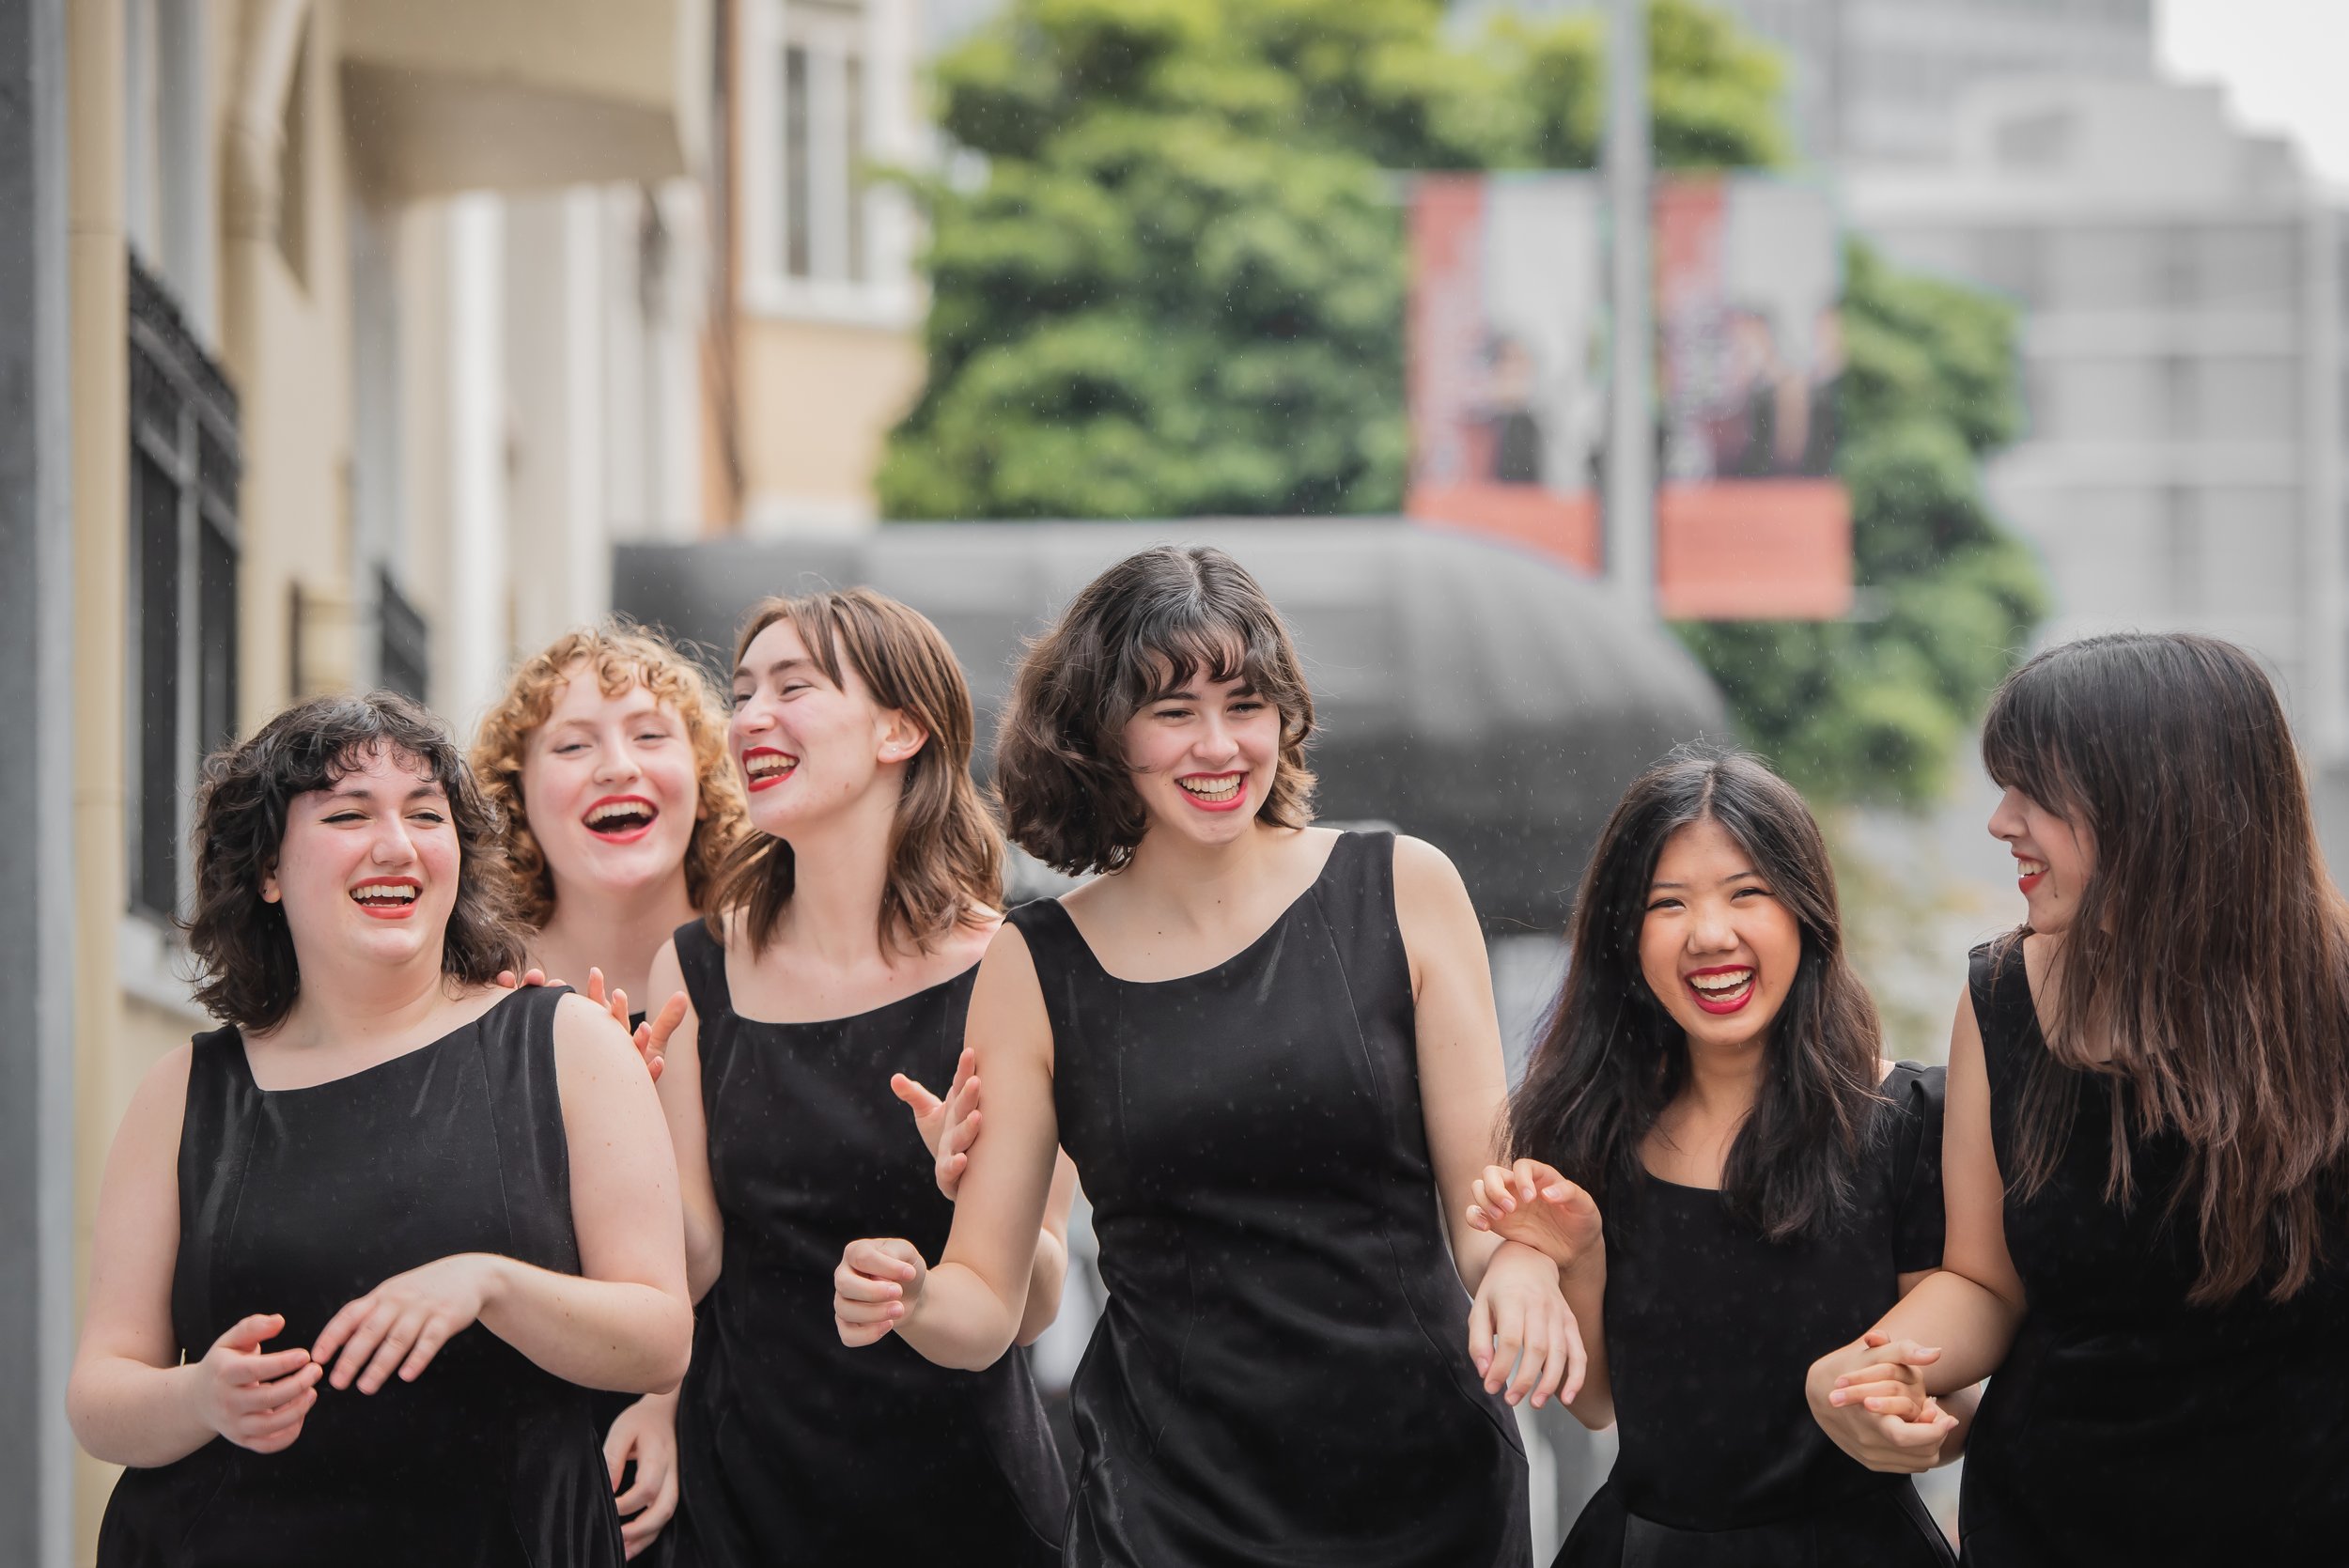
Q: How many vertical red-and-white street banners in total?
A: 2